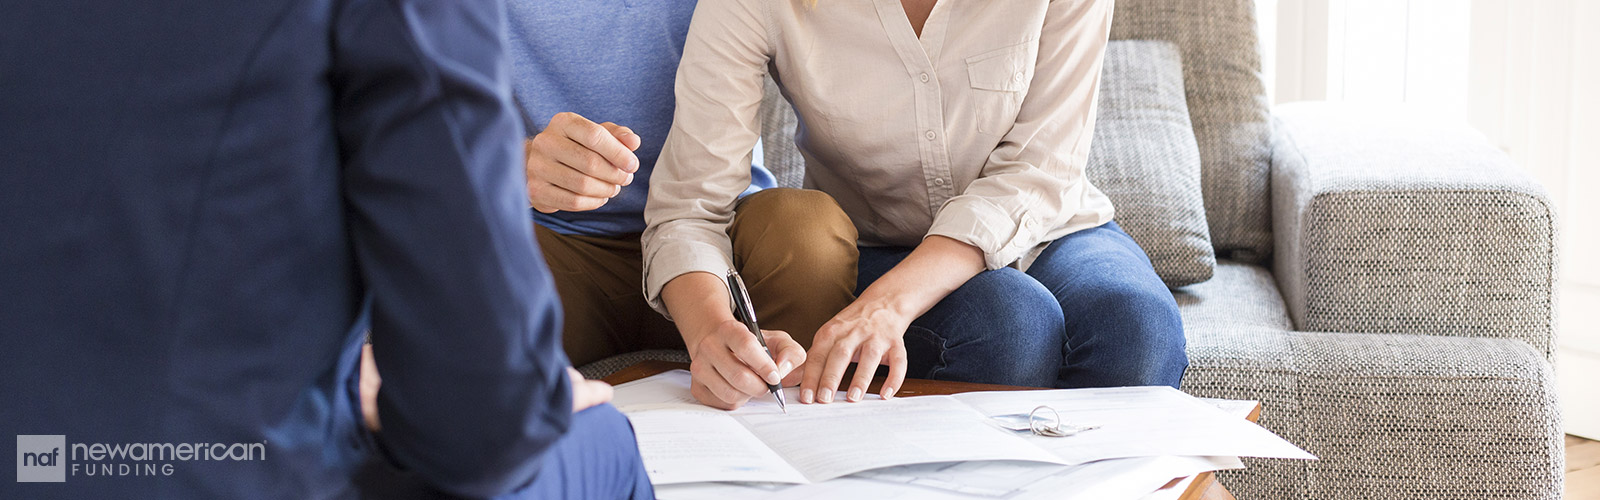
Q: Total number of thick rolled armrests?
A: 1